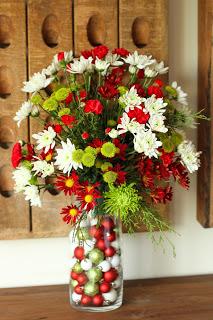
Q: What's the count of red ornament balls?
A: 13